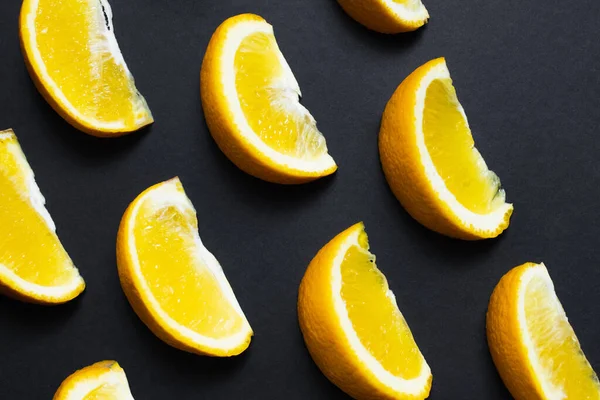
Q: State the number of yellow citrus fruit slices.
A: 9